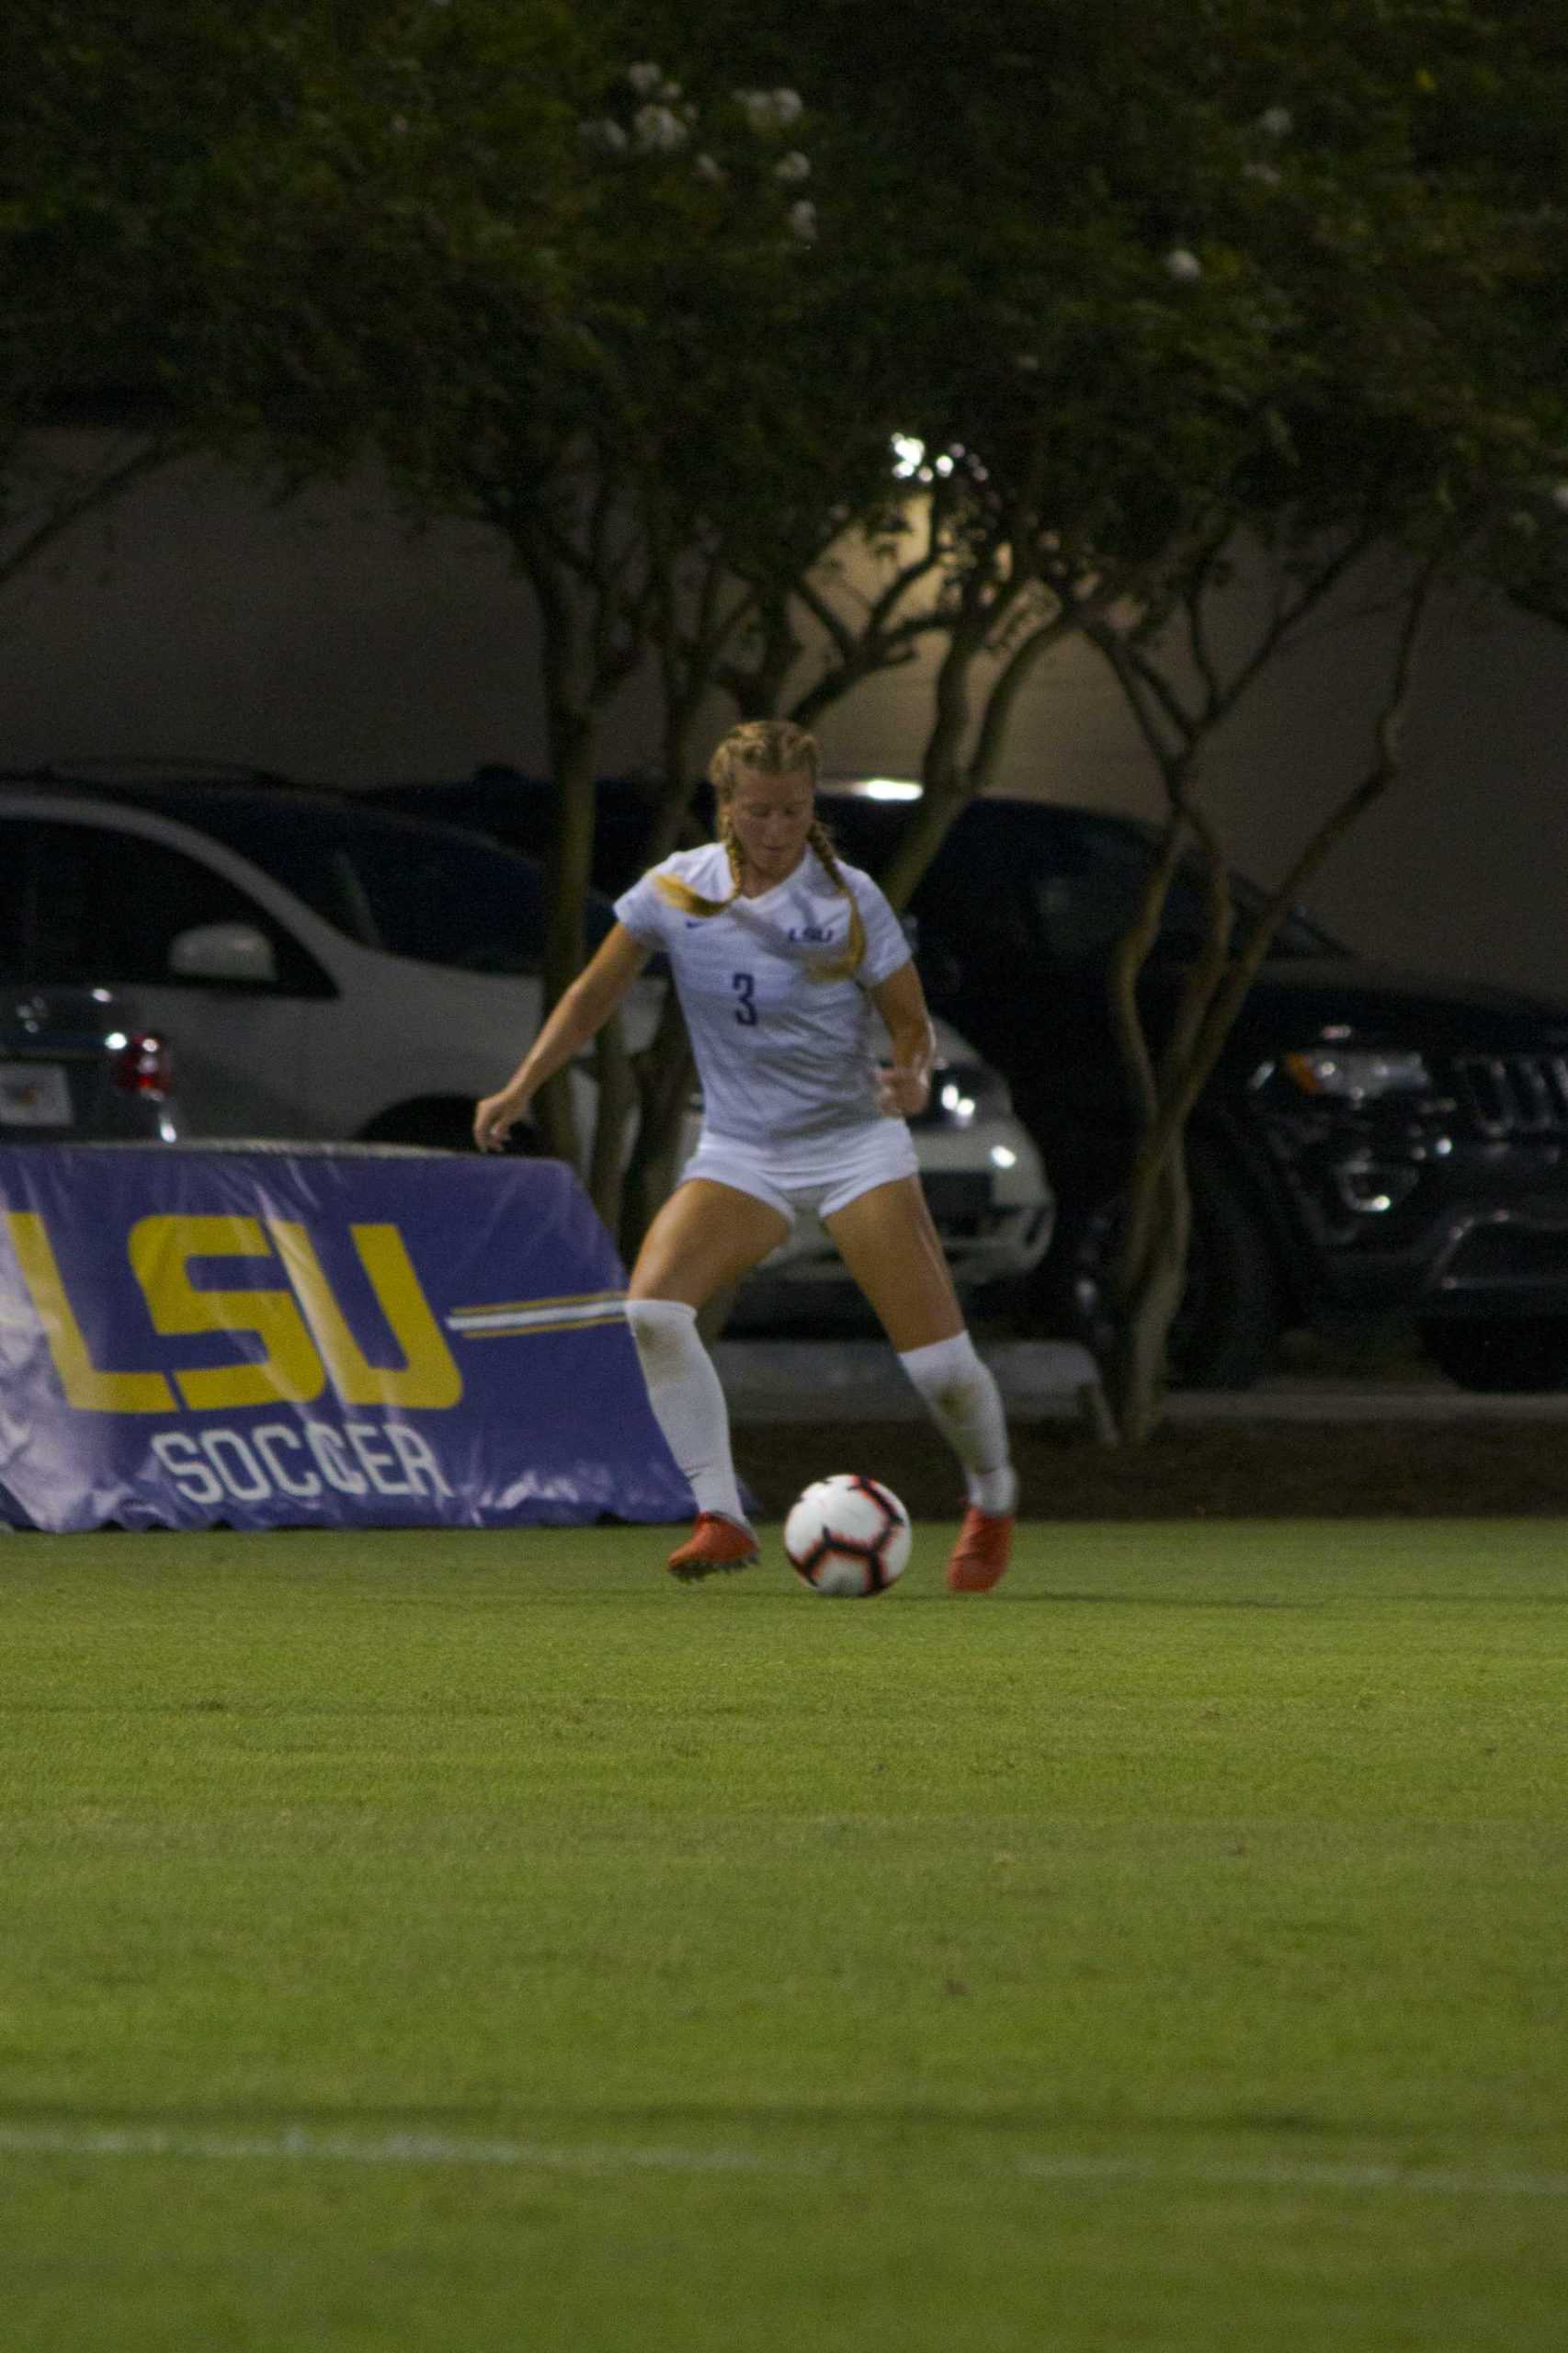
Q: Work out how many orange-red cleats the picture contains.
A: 2